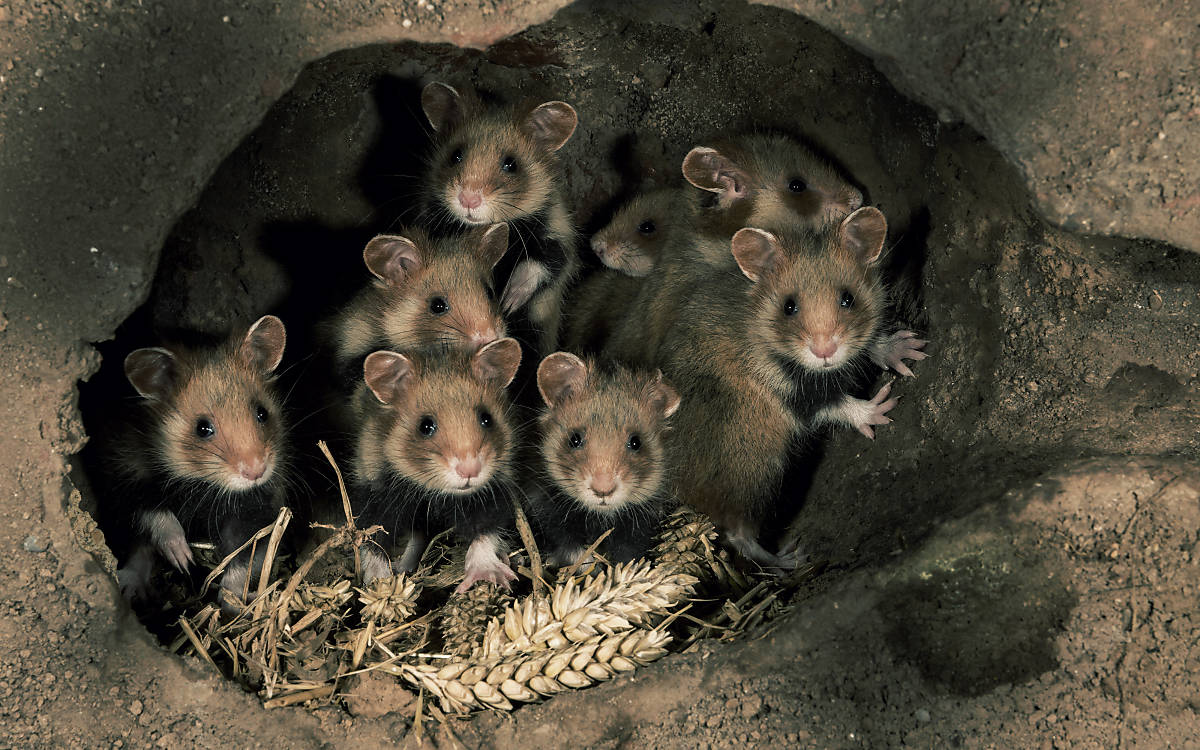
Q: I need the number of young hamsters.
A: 8